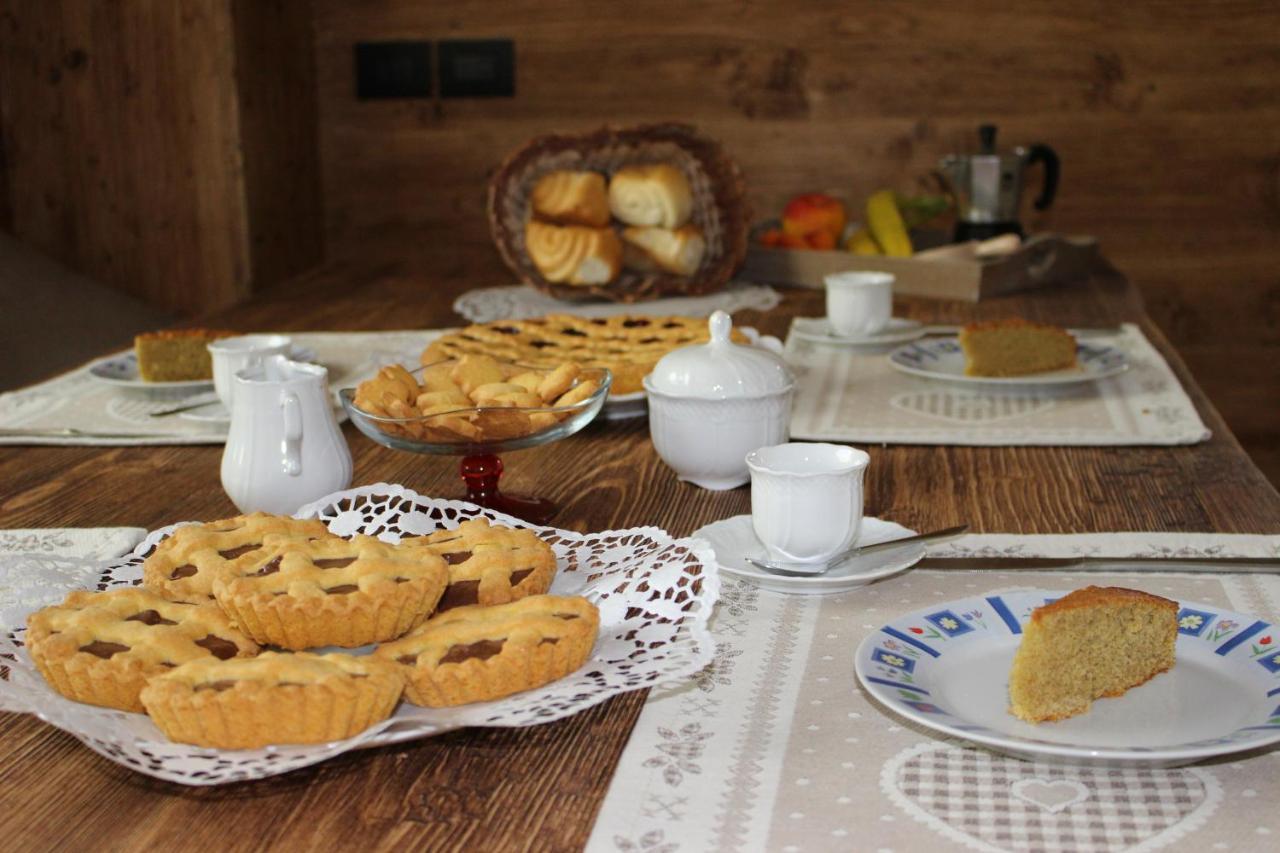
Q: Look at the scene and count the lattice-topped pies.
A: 7